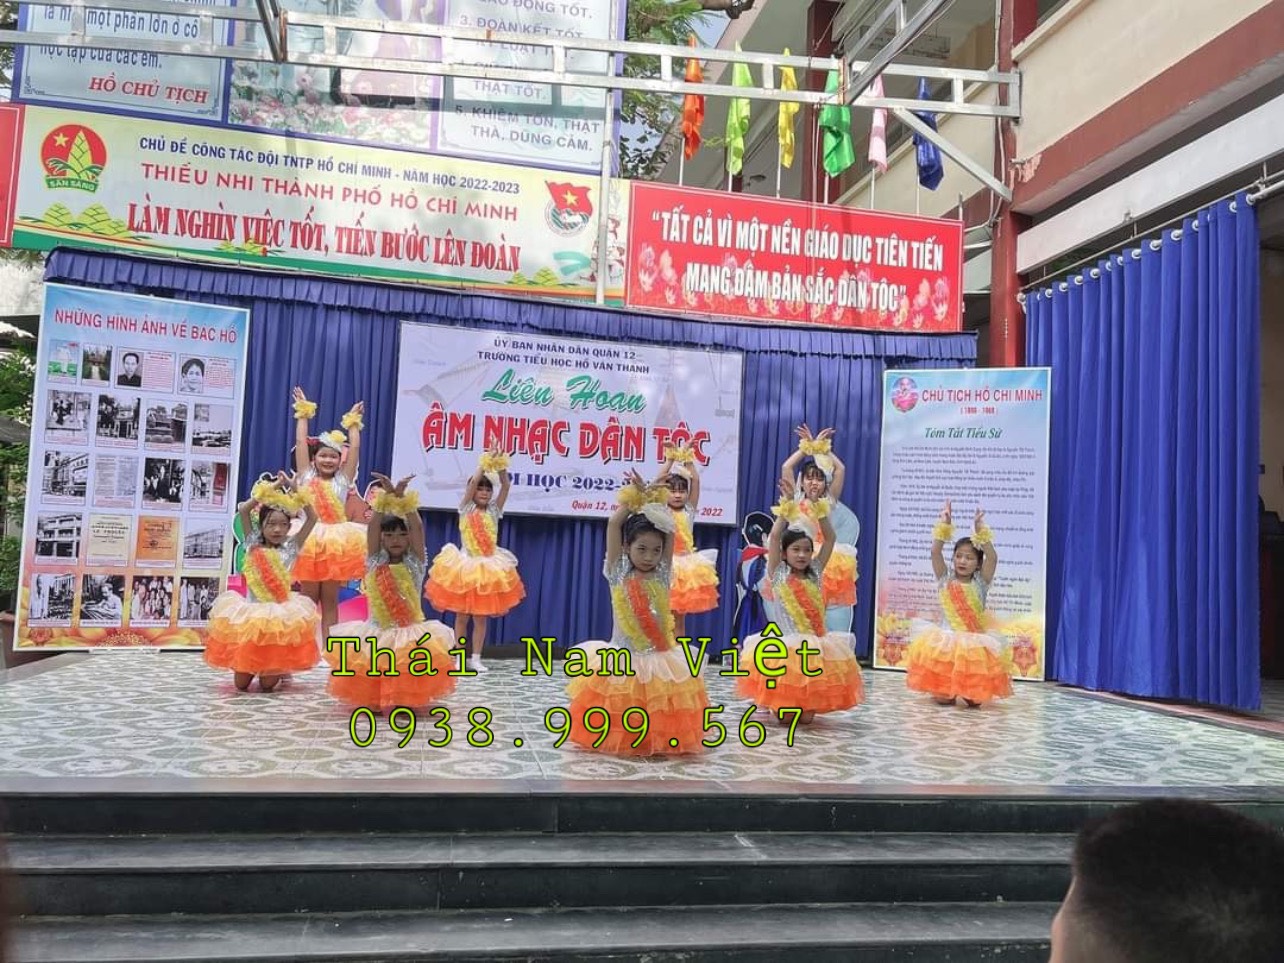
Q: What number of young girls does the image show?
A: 9